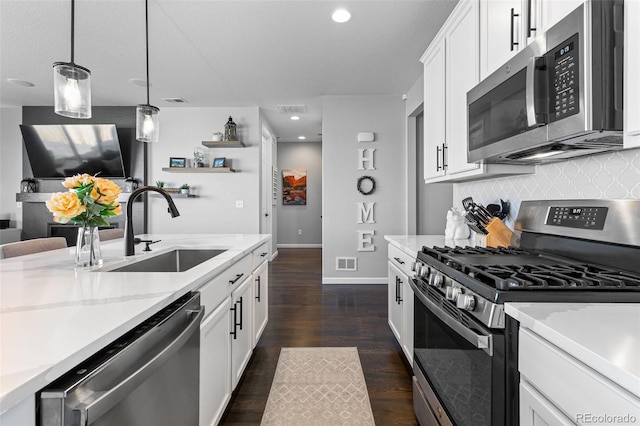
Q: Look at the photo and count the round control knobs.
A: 5